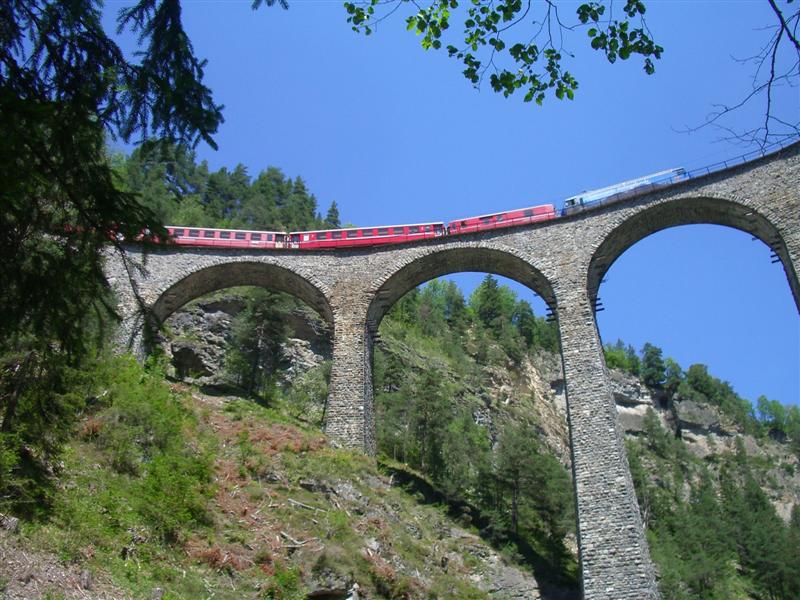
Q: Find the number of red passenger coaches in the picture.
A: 3